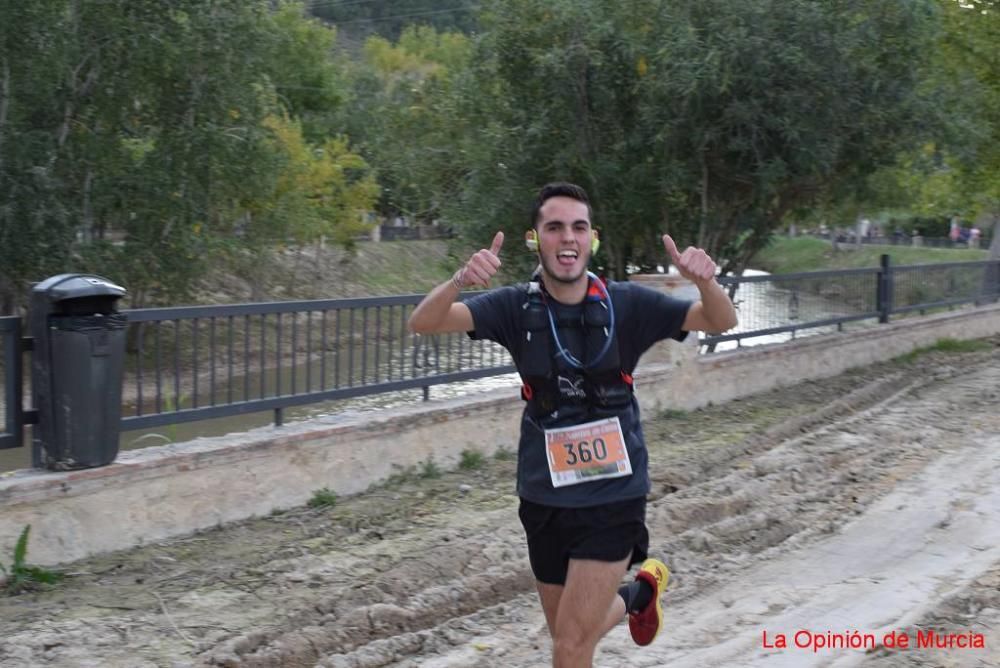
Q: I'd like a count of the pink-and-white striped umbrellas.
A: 0